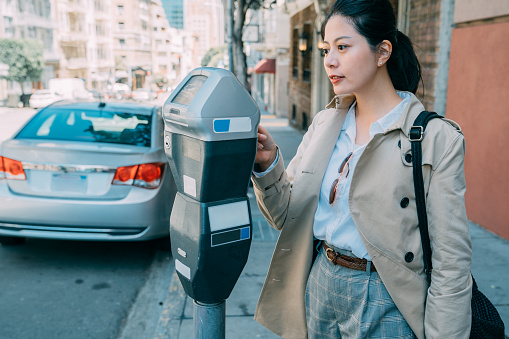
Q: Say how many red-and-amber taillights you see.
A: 2